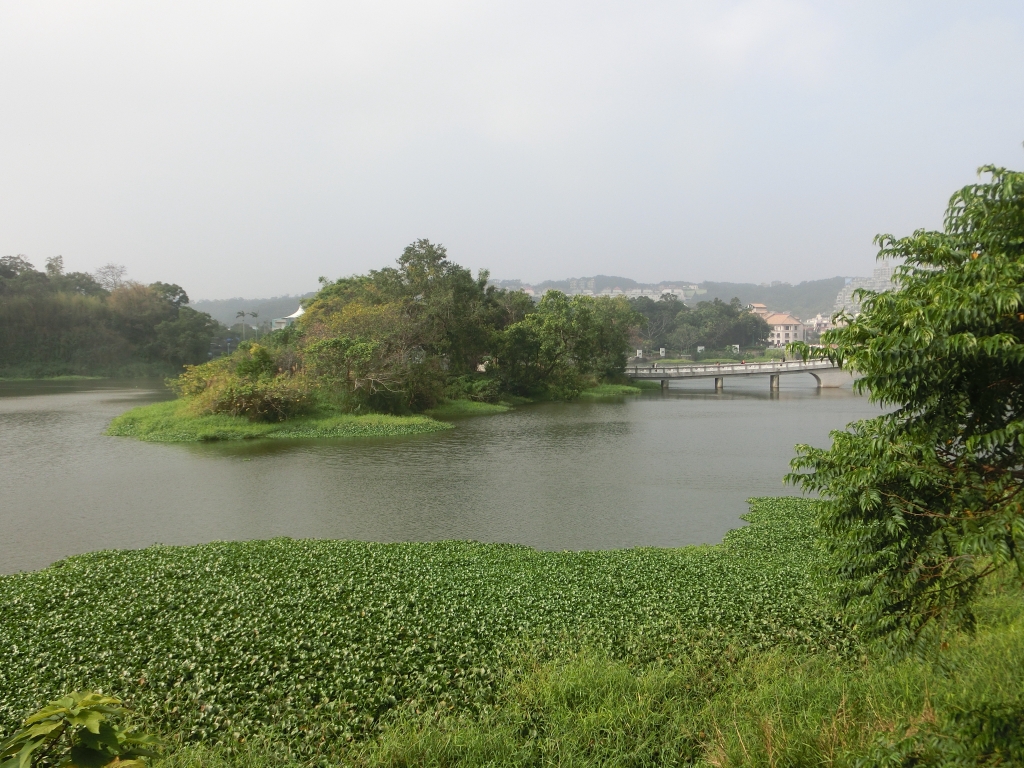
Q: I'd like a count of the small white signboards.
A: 4